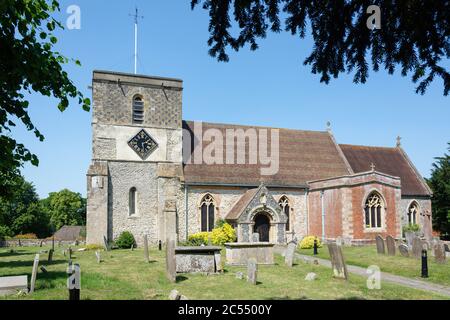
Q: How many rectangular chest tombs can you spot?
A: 2